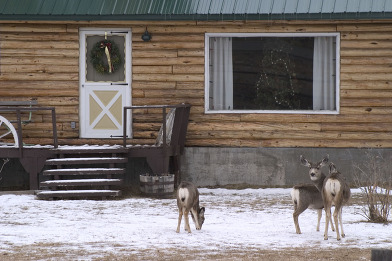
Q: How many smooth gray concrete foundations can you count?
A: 1